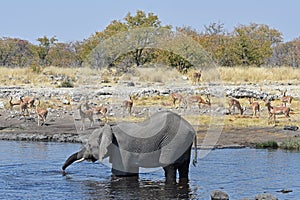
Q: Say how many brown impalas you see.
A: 14